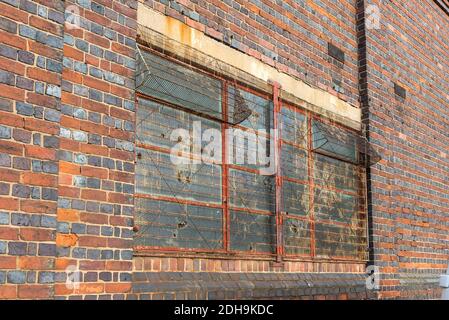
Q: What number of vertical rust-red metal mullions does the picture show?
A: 3